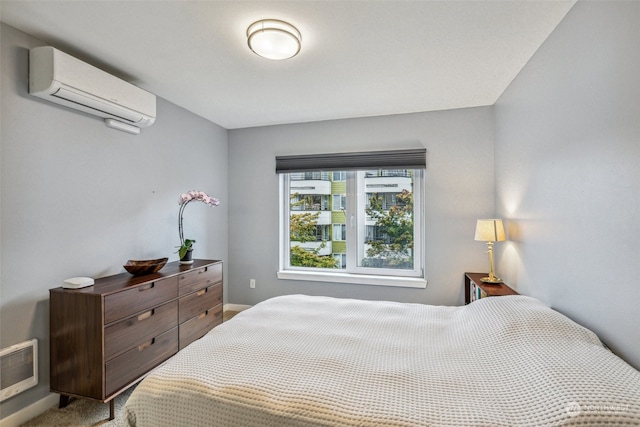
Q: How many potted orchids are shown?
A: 1